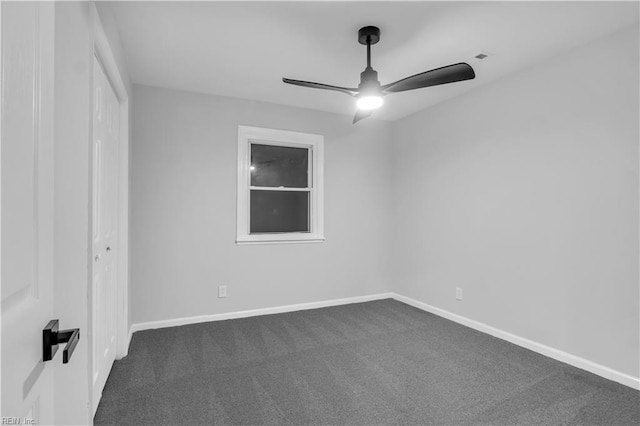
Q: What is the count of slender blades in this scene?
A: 3